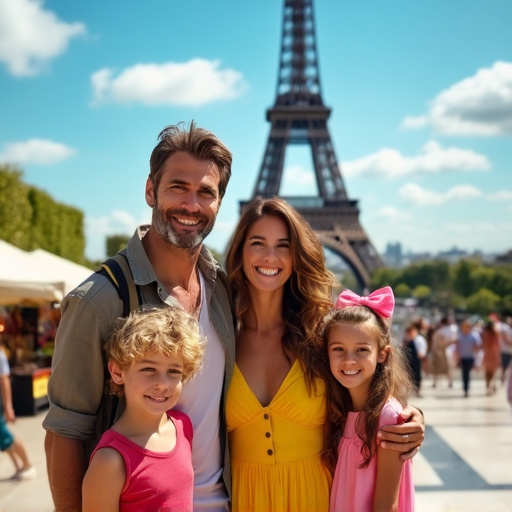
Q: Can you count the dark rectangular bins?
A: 1